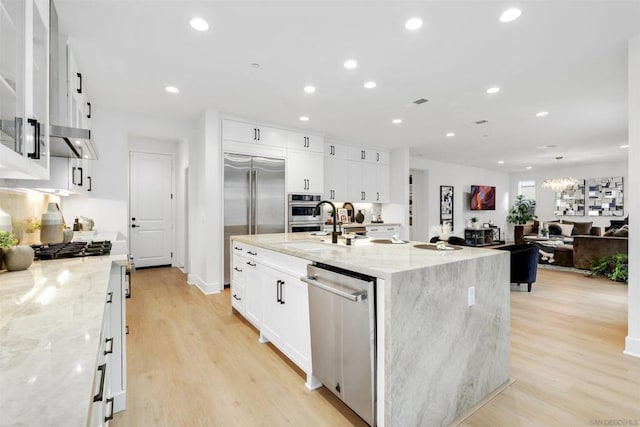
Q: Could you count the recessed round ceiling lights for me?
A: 15